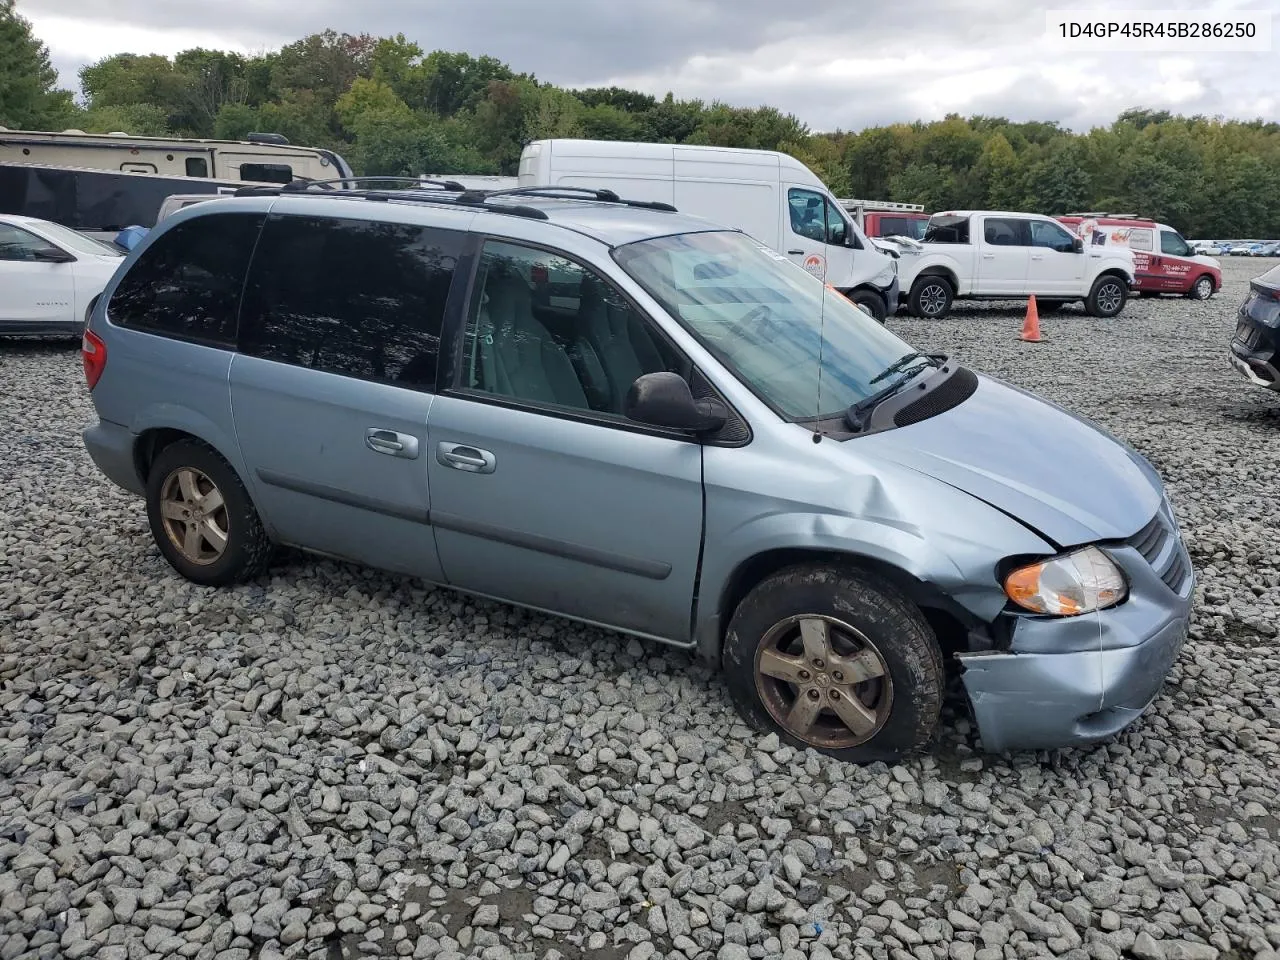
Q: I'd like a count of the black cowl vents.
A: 1